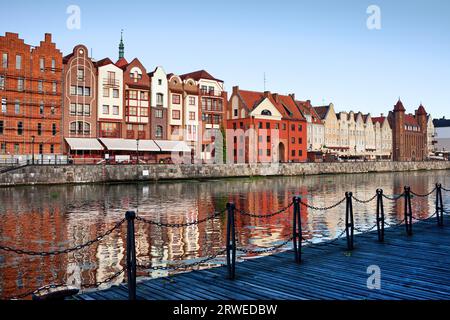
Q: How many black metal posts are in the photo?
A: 7